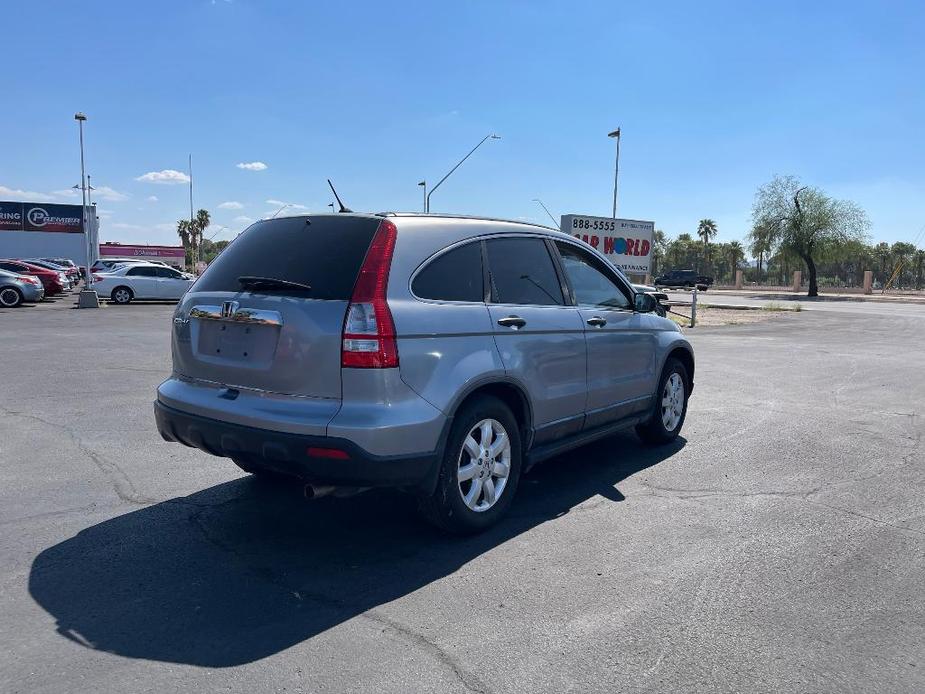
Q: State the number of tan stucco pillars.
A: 3